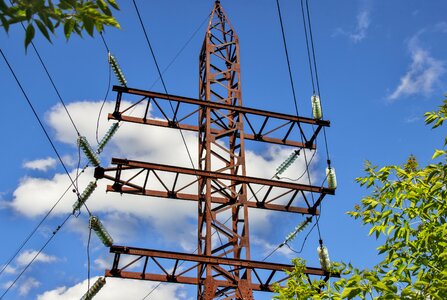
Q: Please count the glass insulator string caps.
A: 11